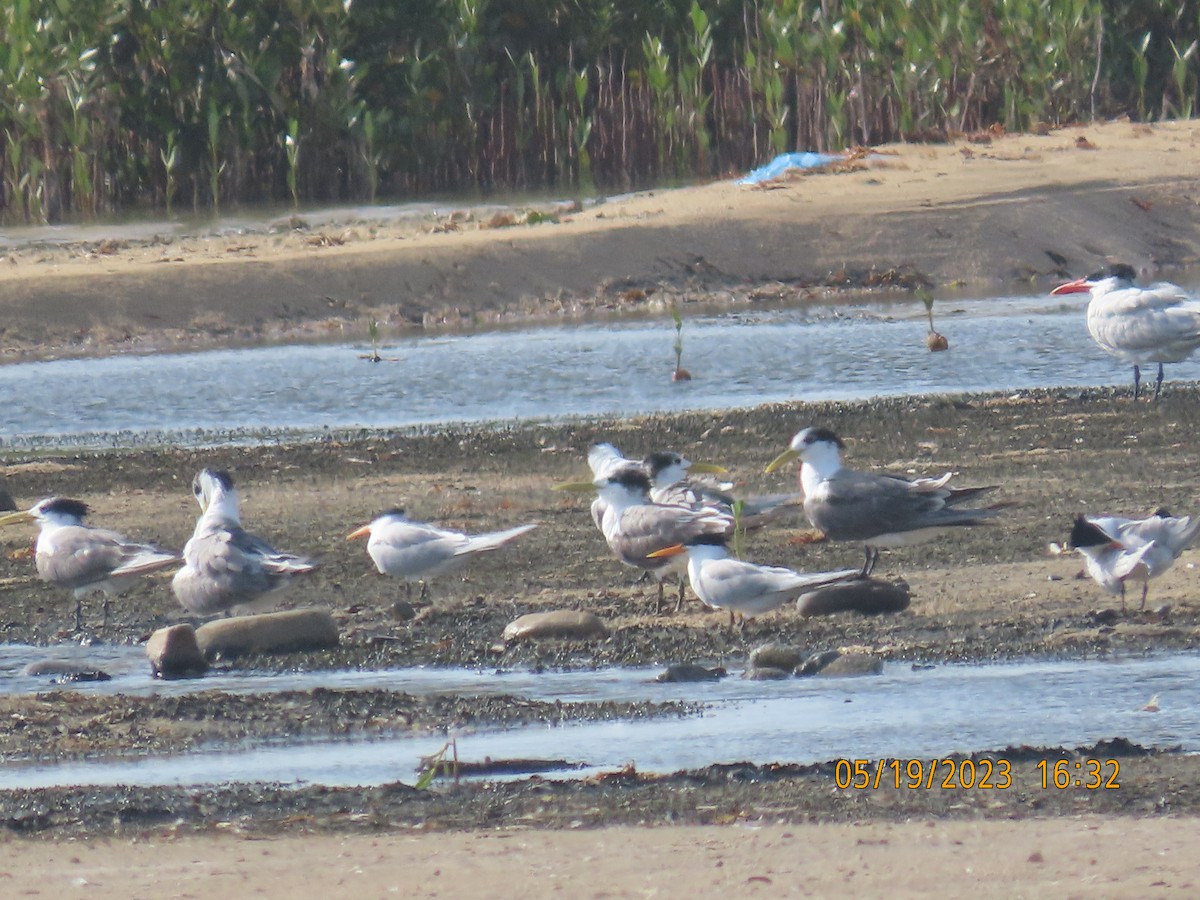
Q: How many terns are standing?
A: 11